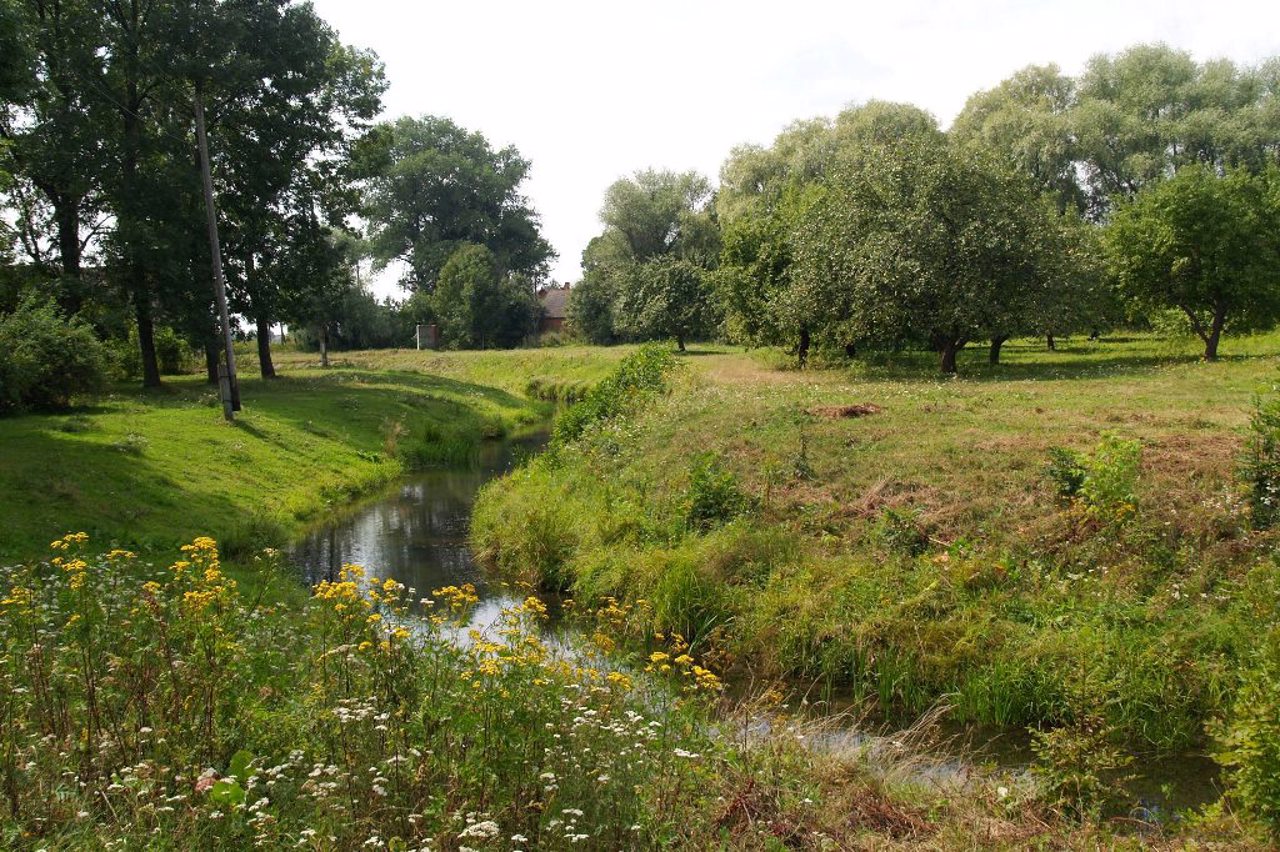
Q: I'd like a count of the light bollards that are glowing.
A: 0